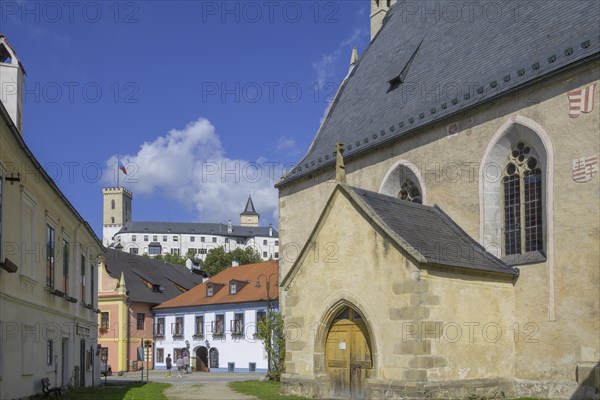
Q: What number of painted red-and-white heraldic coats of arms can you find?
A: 2